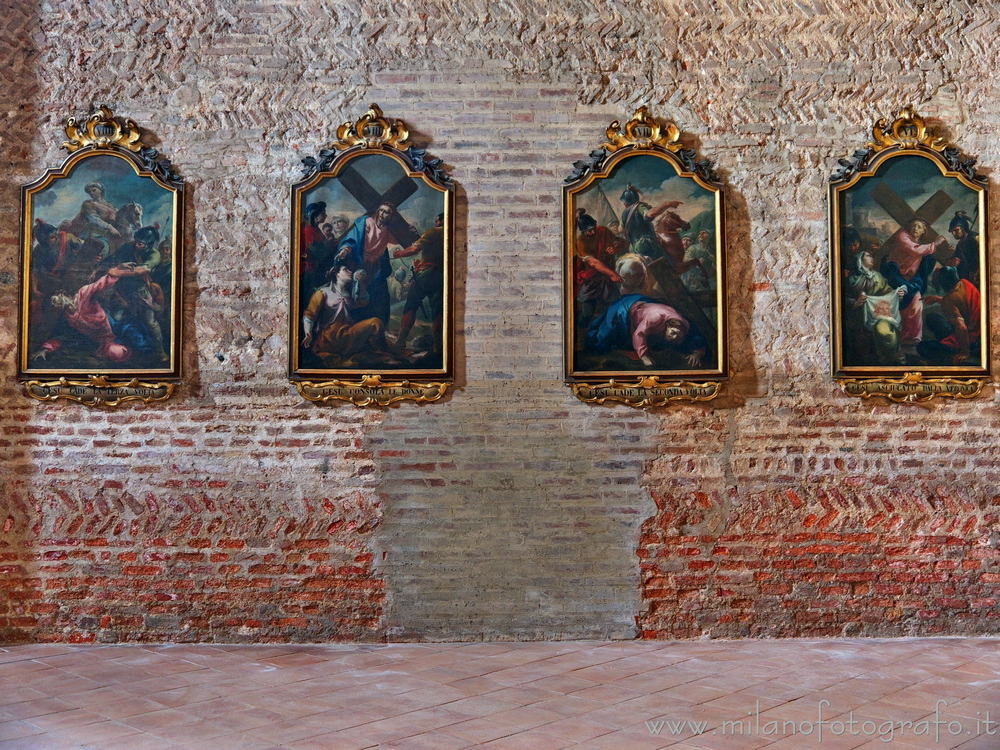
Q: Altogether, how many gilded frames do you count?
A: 4